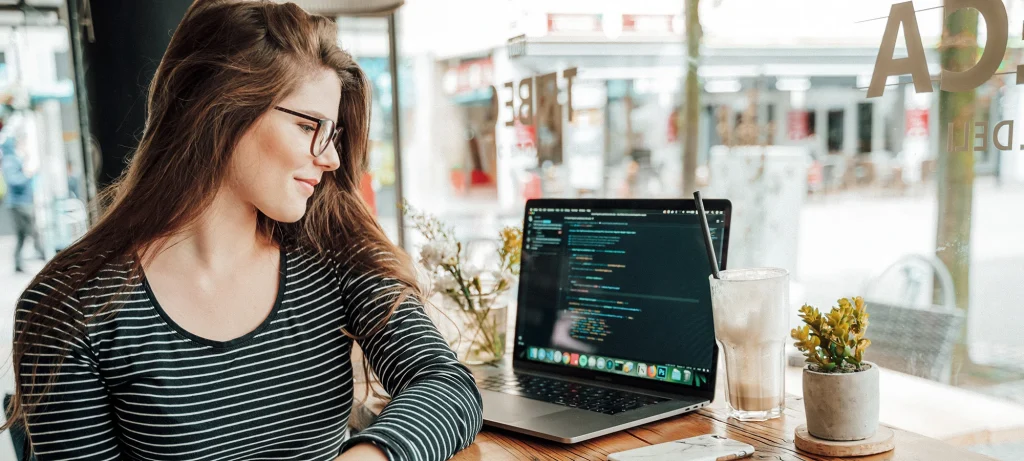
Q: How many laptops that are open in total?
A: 1